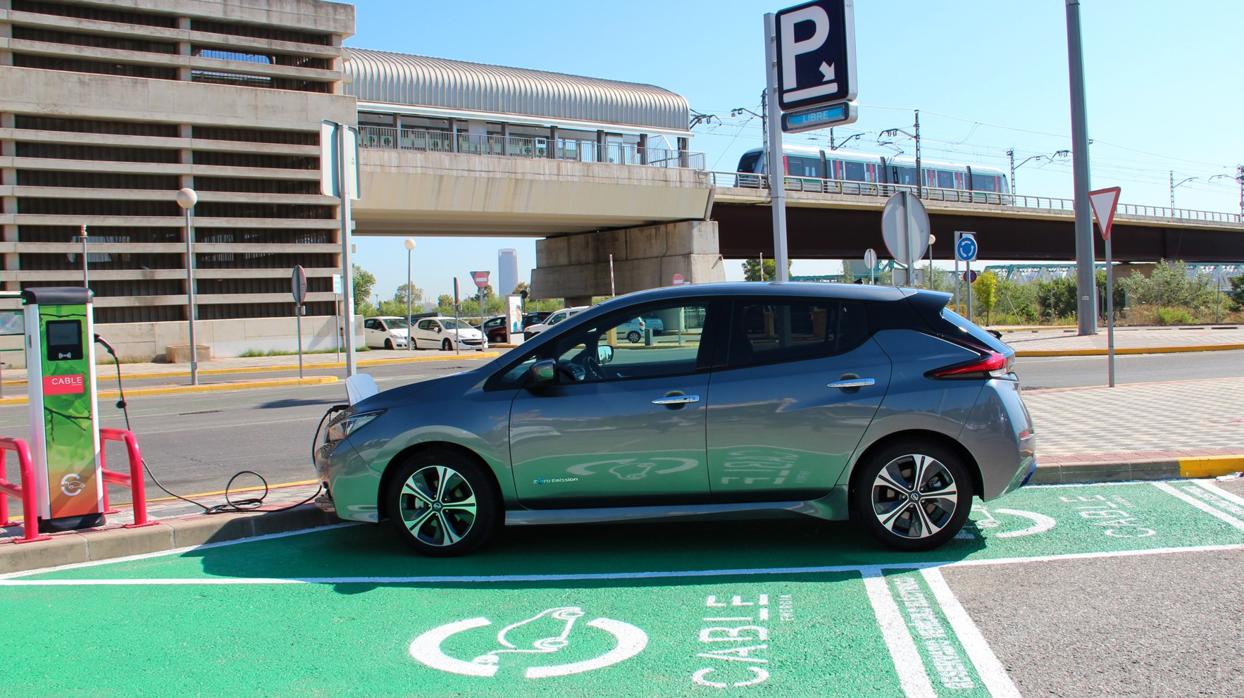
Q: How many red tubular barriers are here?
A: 2